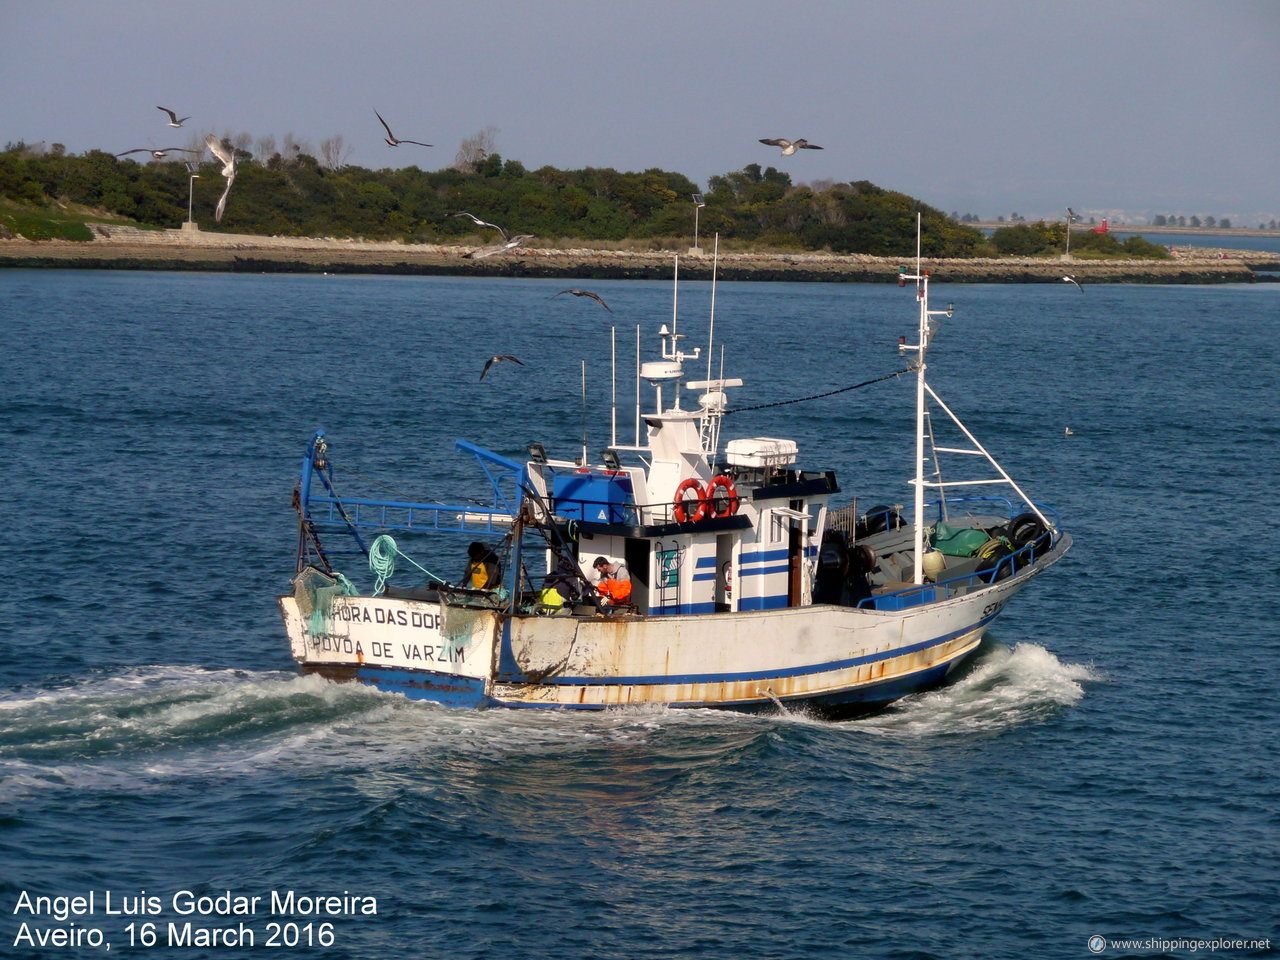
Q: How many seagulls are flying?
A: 10